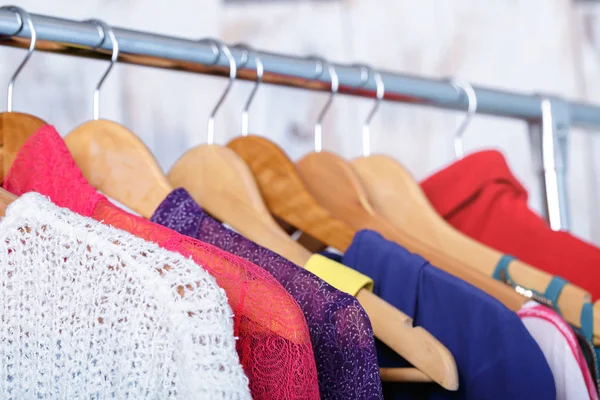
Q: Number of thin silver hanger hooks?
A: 7